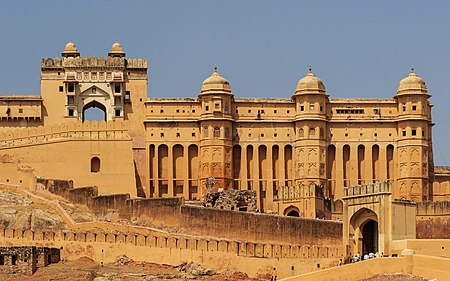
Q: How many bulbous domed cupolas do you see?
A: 5